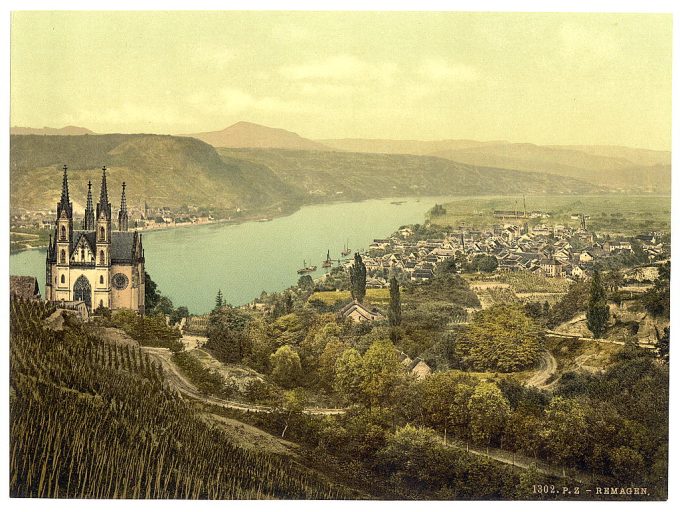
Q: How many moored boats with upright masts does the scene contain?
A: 3